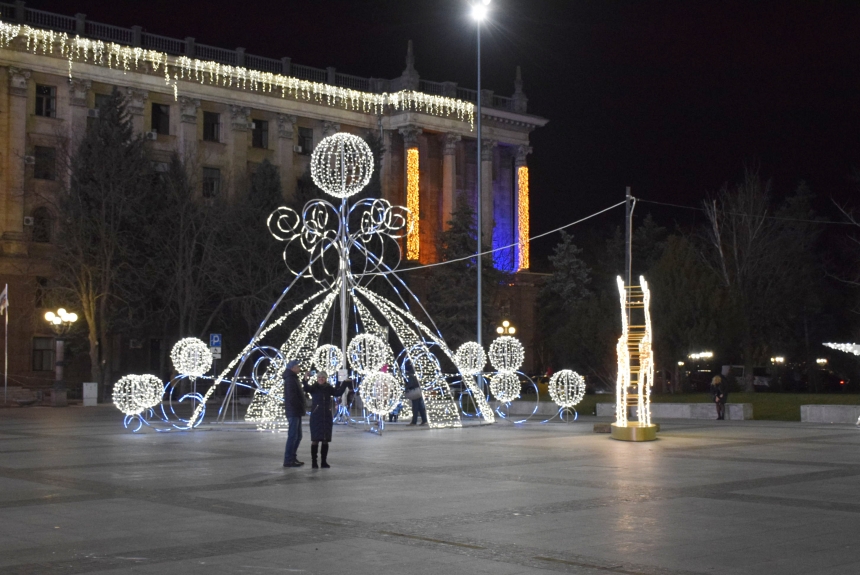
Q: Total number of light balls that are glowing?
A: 11